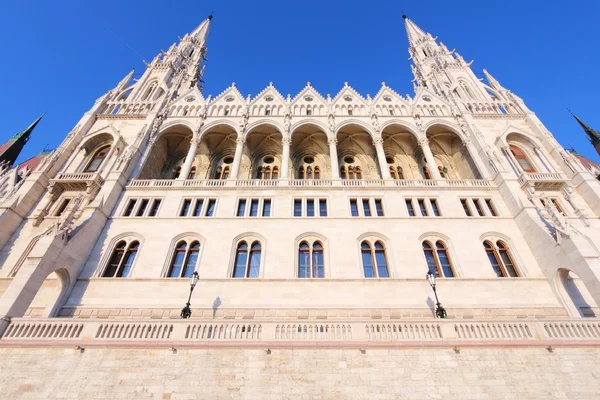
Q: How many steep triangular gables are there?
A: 7